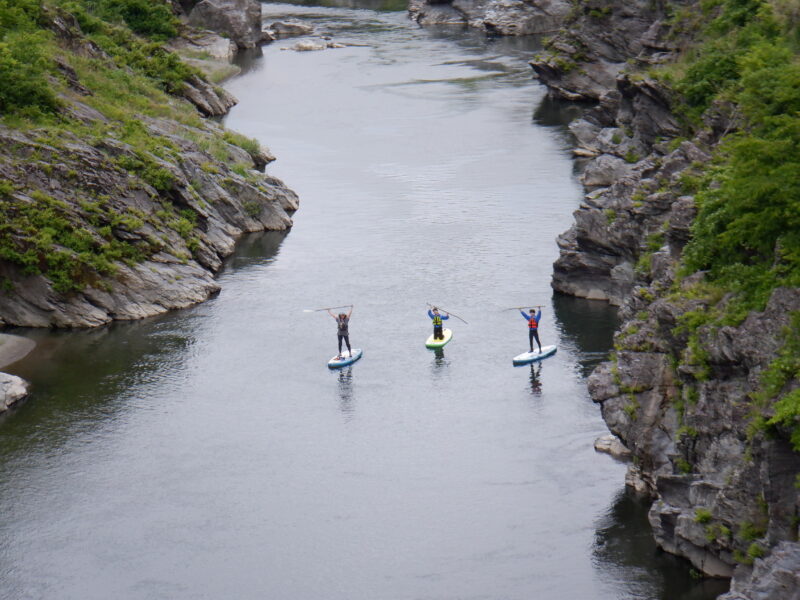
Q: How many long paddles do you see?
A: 3